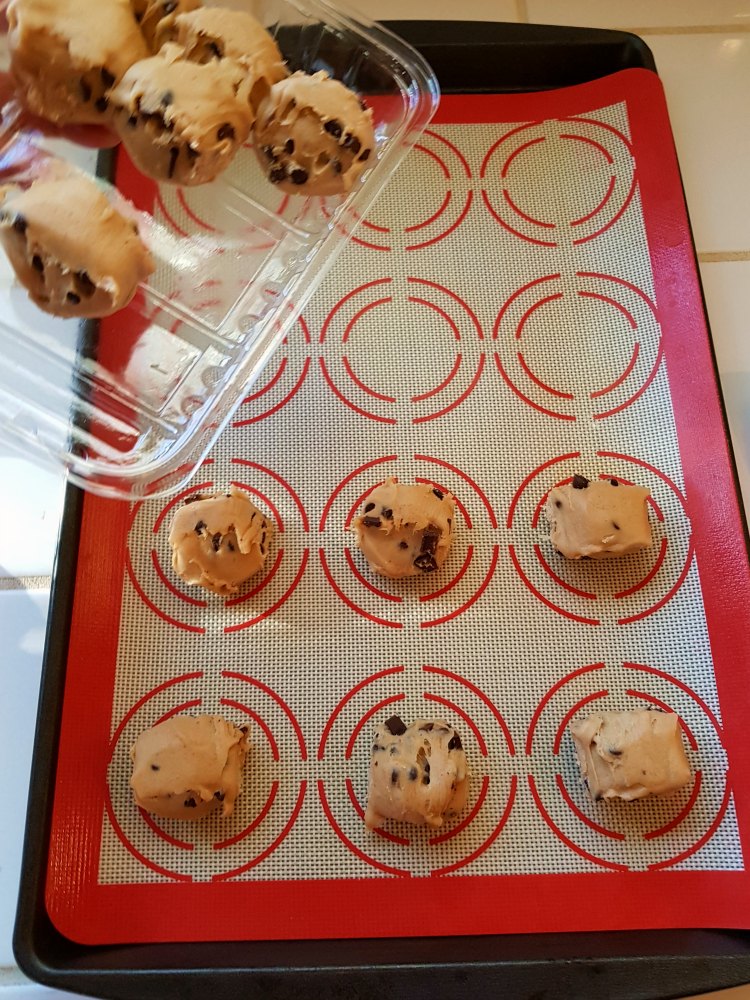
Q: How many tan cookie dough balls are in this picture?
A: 12